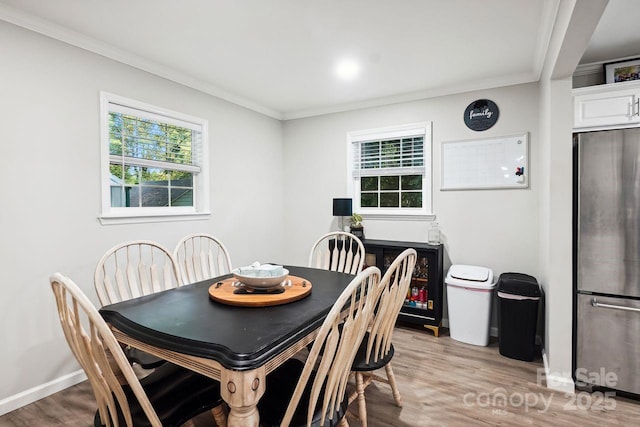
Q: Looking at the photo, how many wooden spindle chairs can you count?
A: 6